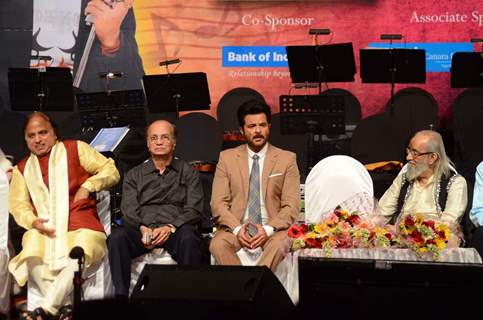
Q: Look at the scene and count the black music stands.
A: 7